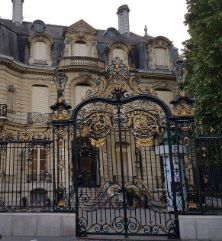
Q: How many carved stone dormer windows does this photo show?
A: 4